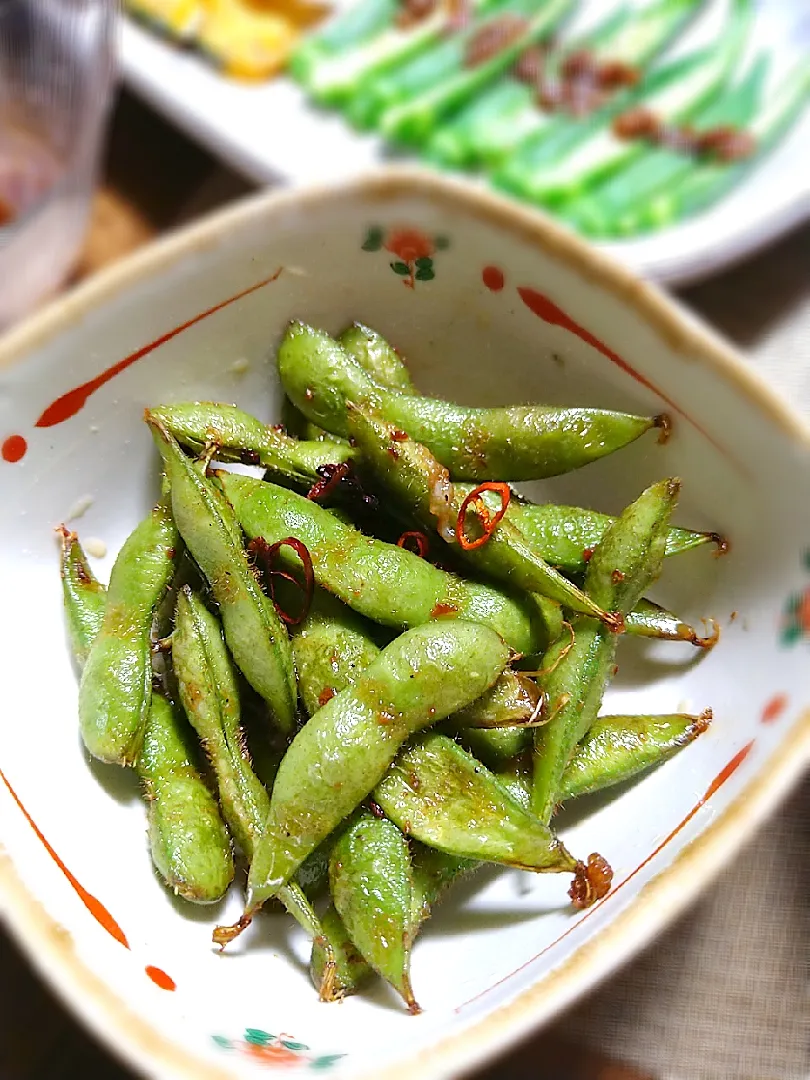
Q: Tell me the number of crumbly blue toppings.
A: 0